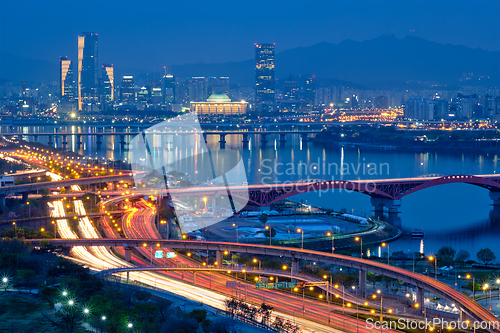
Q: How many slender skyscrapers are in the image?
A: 4